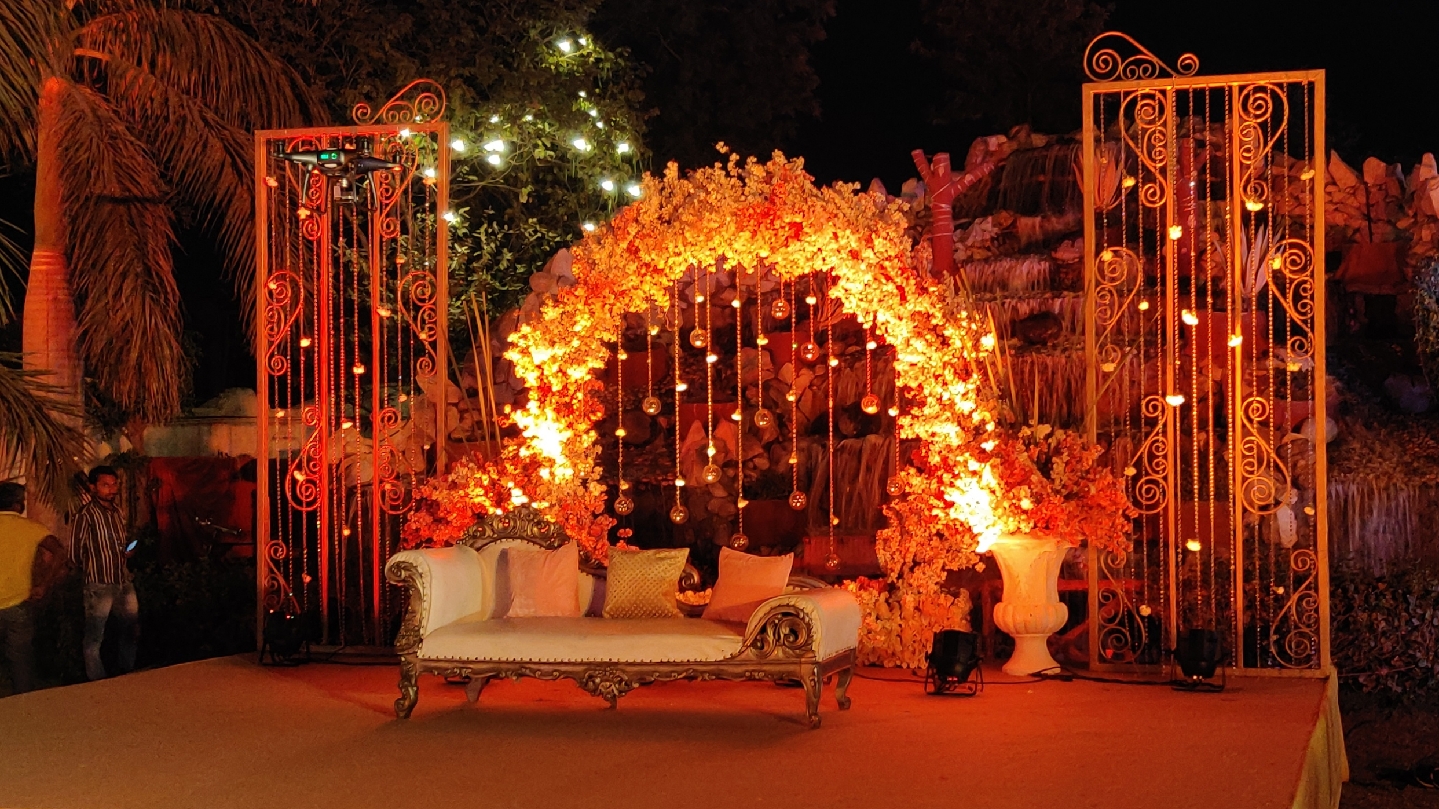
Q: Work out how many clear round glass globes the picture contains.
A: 13